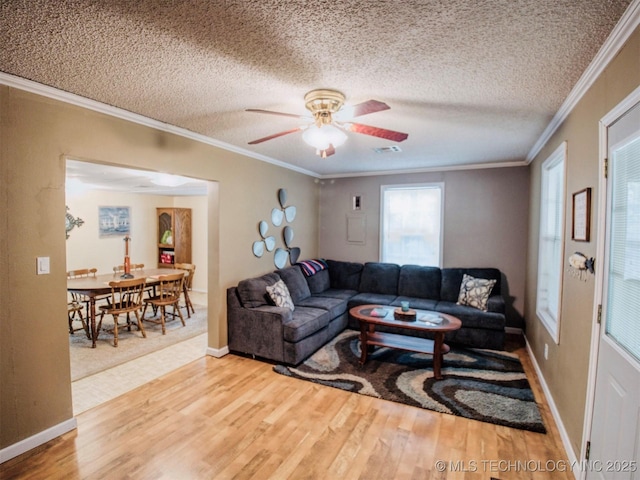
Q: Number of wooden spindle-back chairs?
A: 6